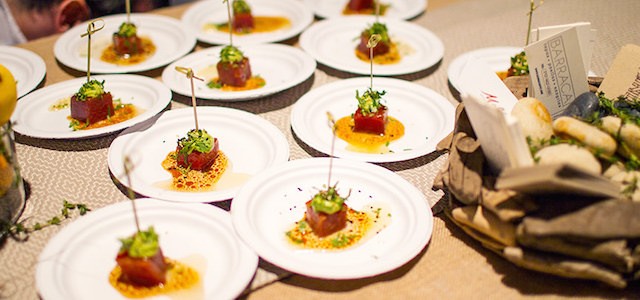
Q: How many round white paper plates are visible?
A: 12